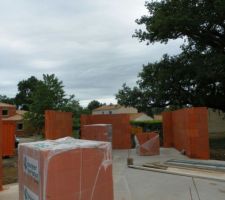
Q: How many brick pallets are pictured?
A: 3